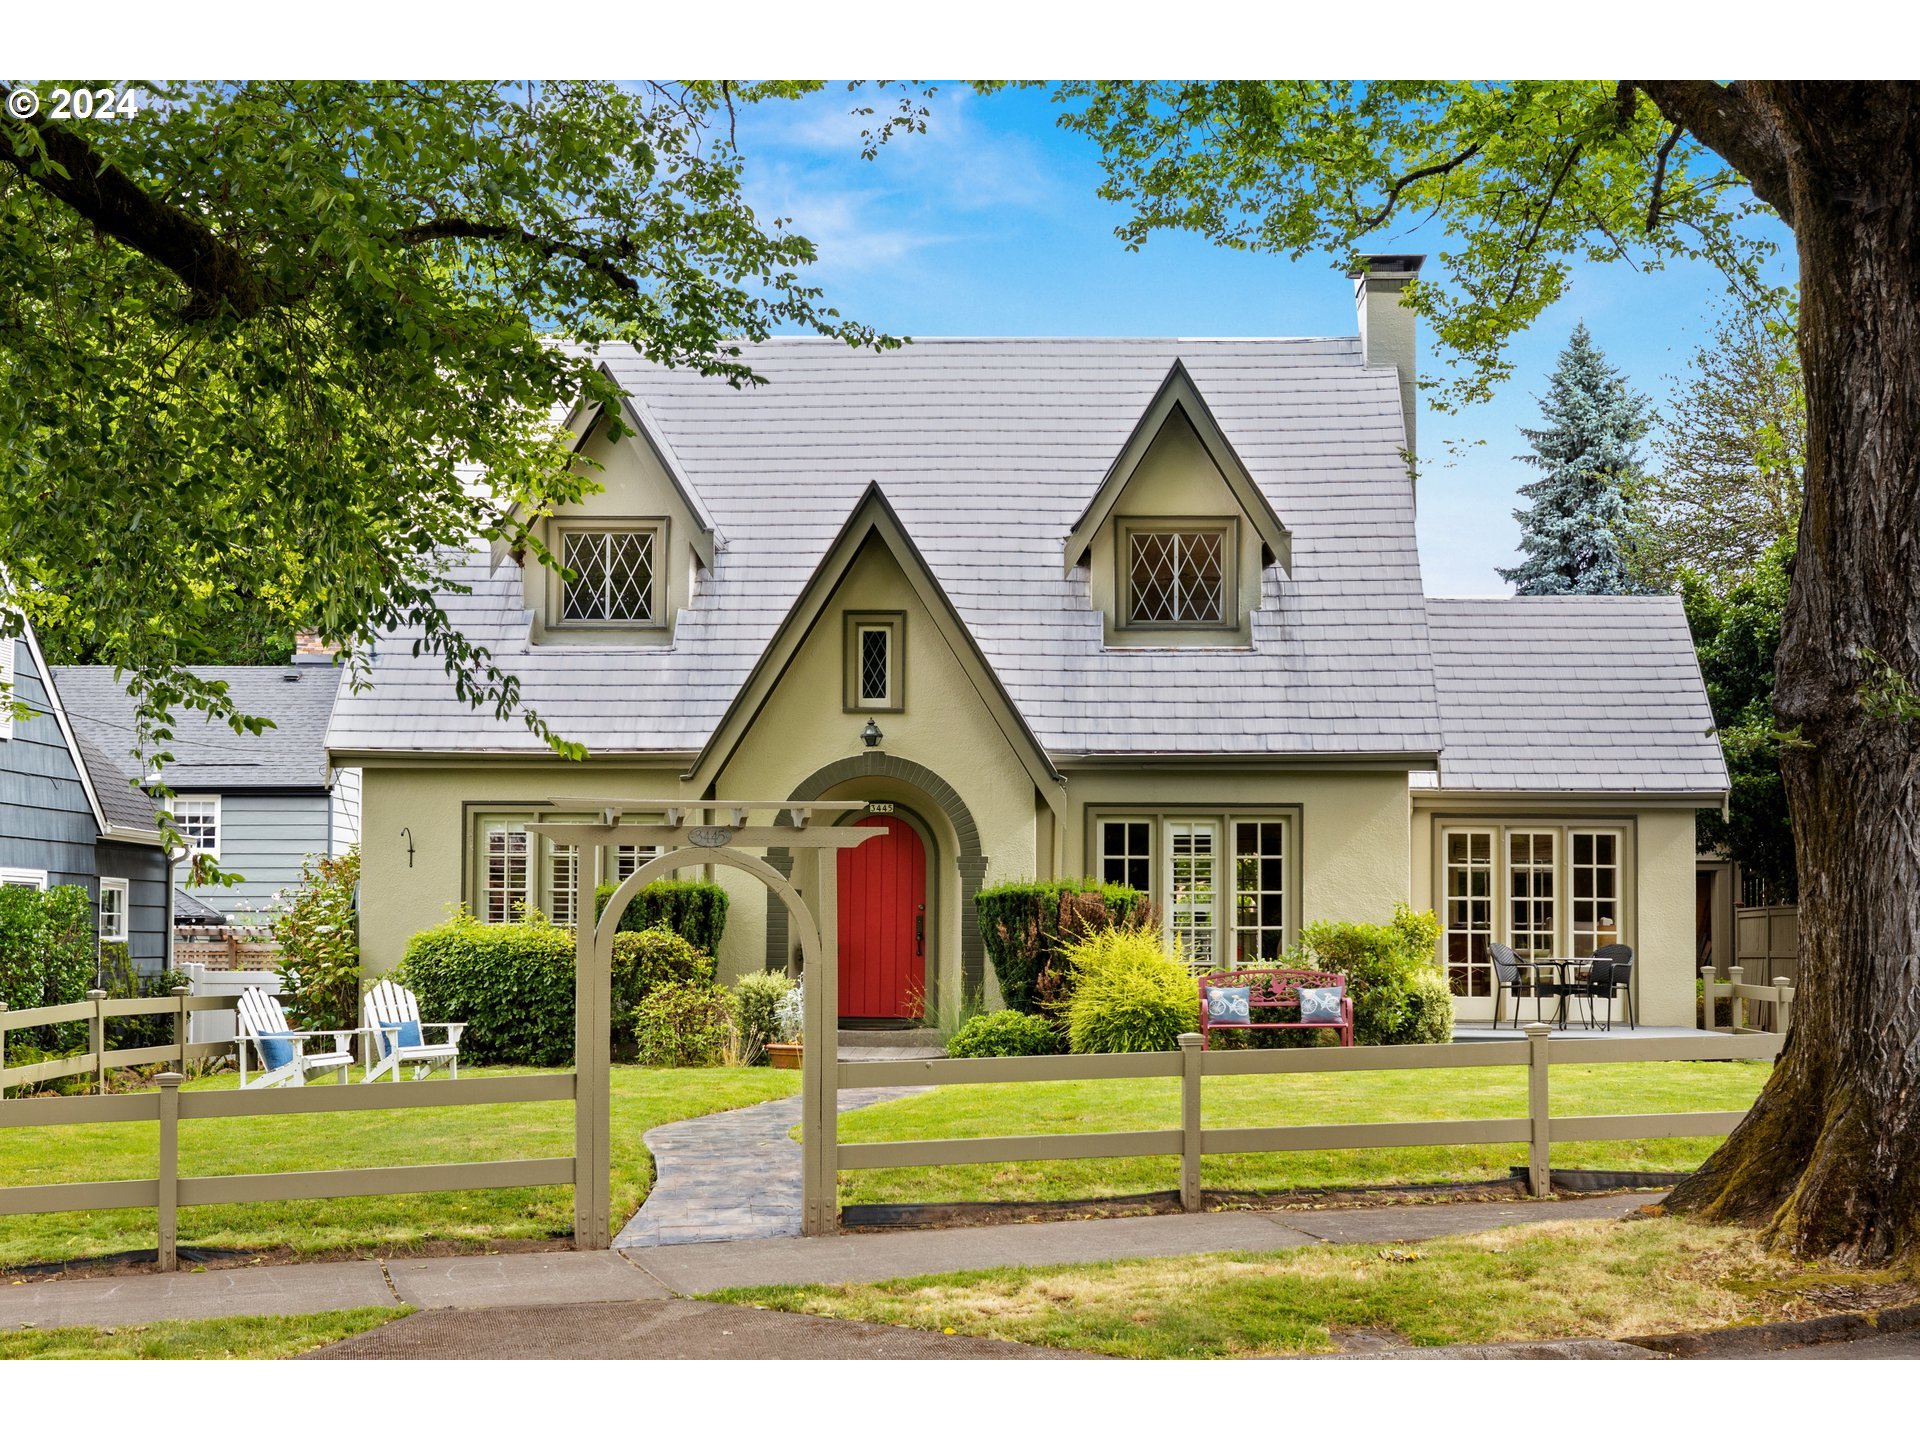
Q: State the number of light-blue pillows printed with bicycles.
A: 2